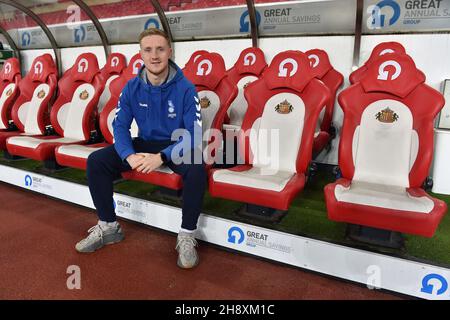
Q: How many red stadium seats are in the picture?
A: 12